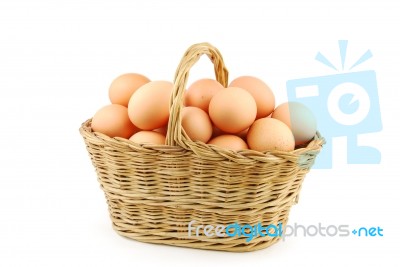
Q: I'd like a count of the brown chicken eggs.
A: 11